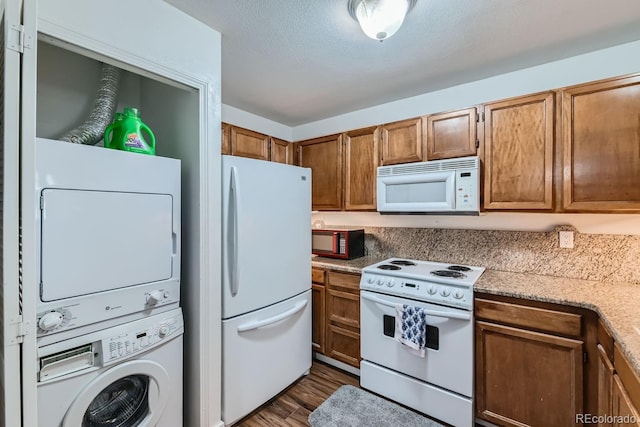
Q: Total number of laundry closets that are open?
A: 1